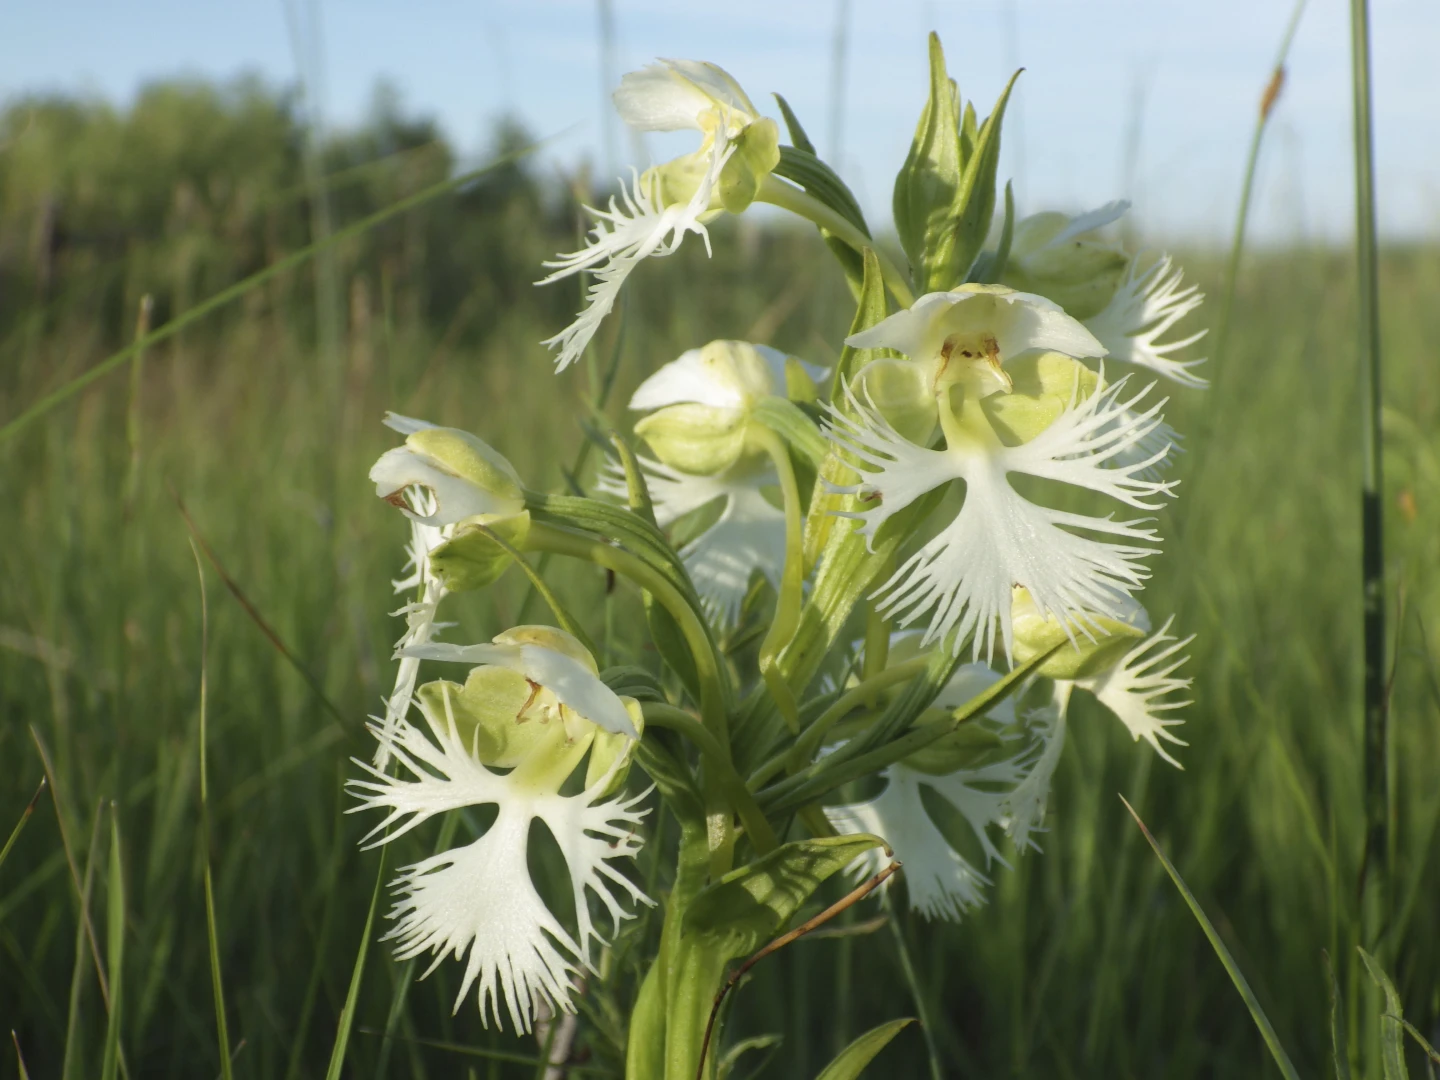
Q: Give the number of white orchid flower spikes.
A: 1